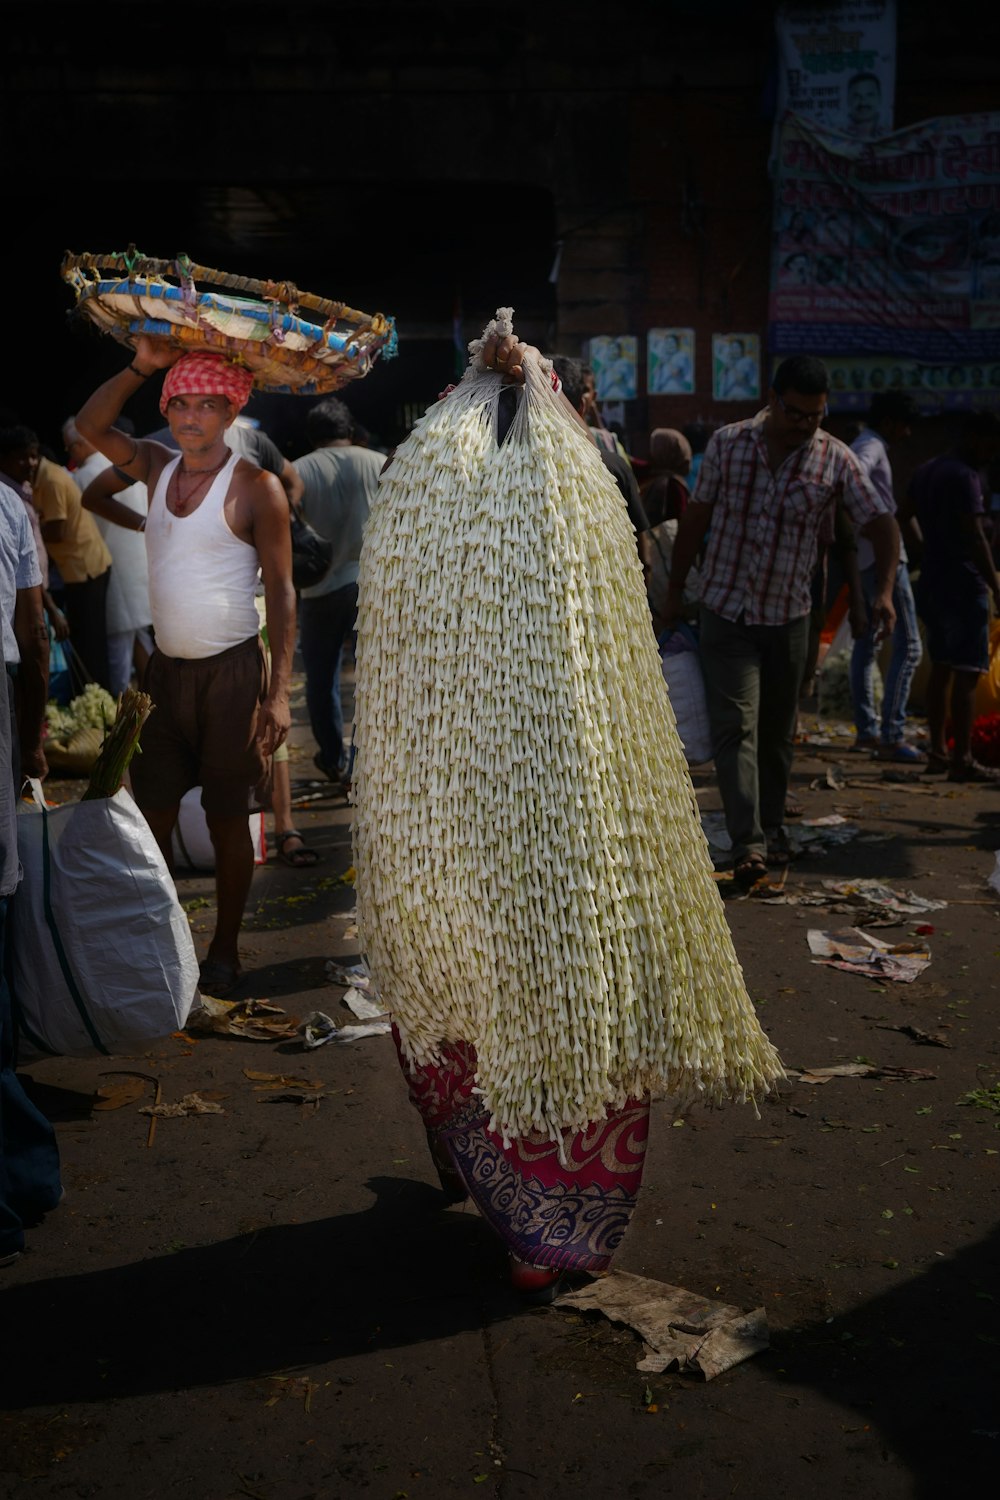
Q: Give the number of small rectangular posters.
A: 3